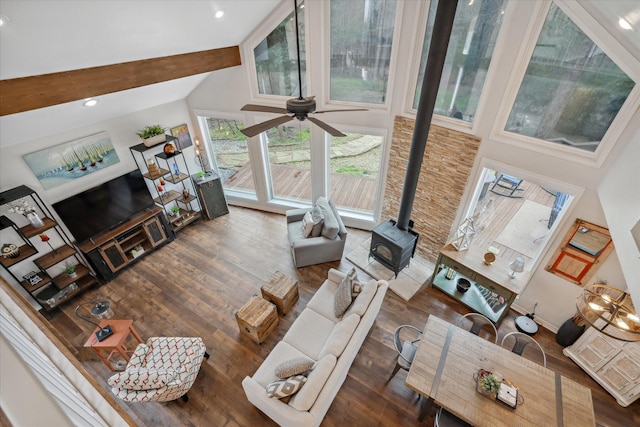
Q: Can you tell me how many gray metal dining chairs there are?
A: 4